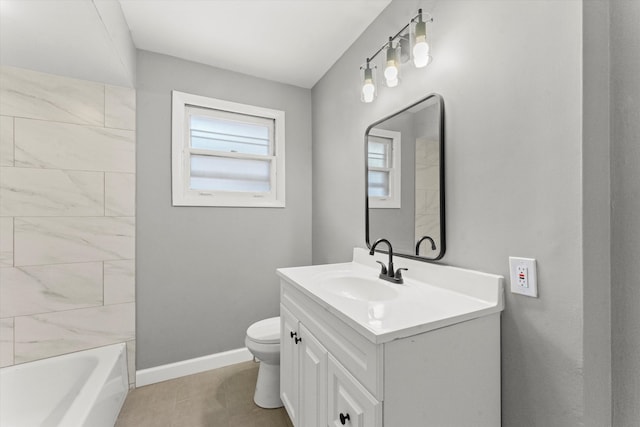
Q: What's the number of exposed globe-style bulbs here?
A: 3